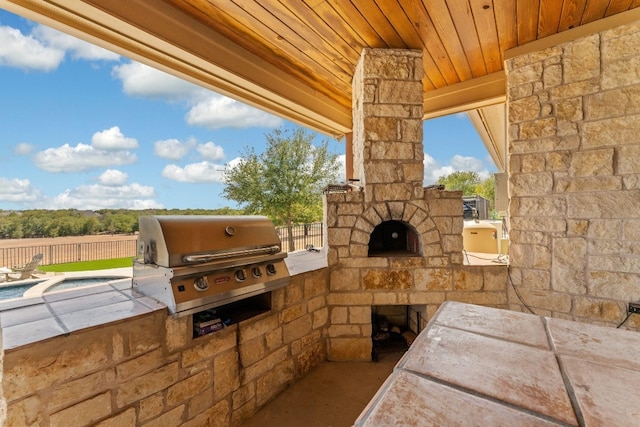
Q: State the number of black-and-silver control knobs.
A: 4